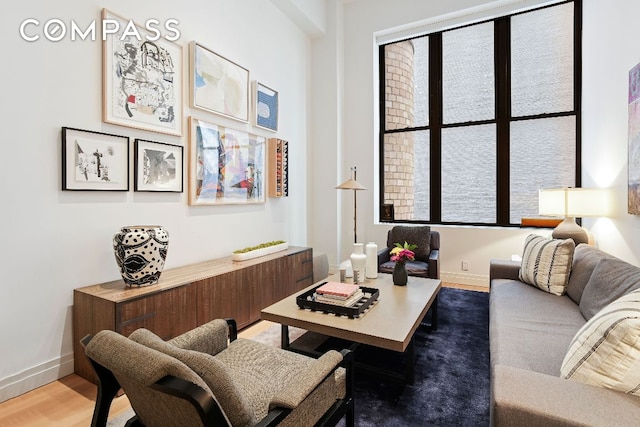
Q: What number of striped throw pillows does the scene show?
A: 2